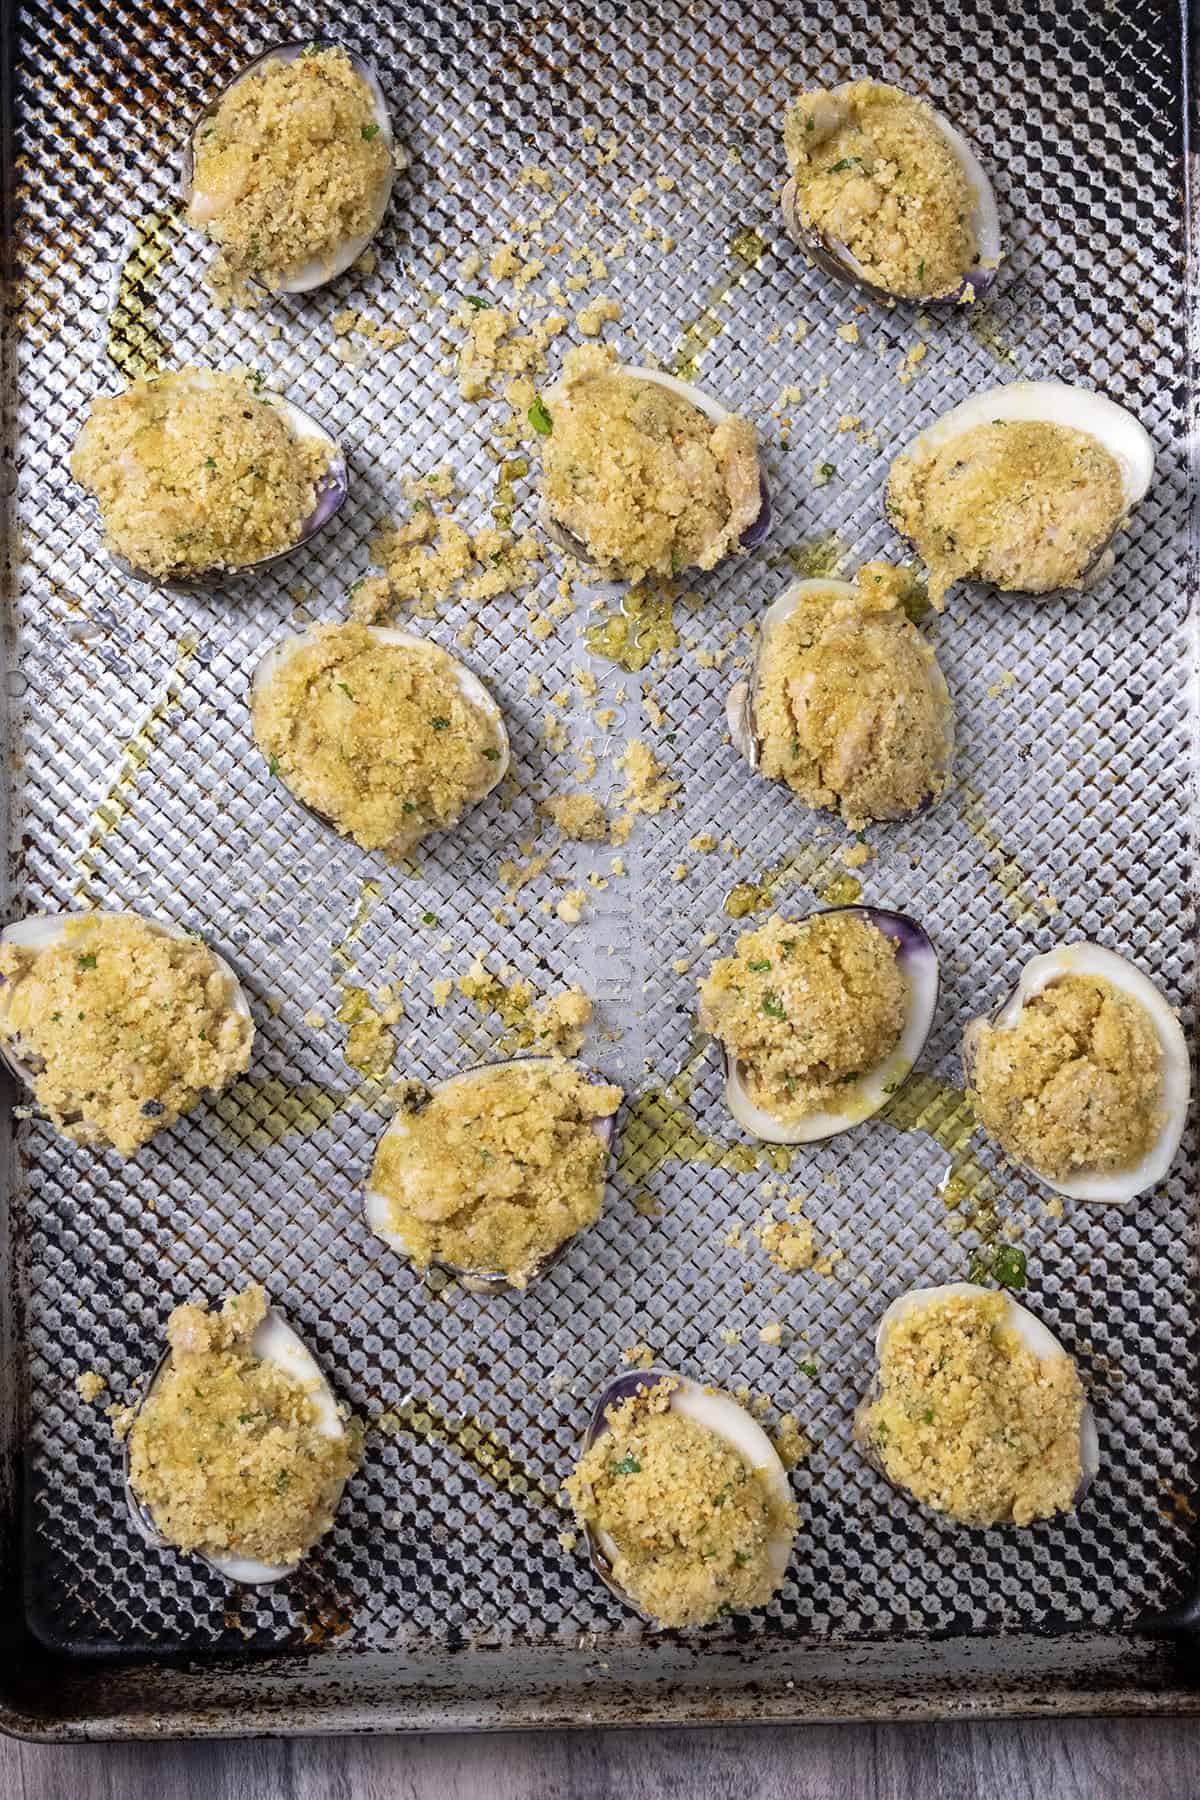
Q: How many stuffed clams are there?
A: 14